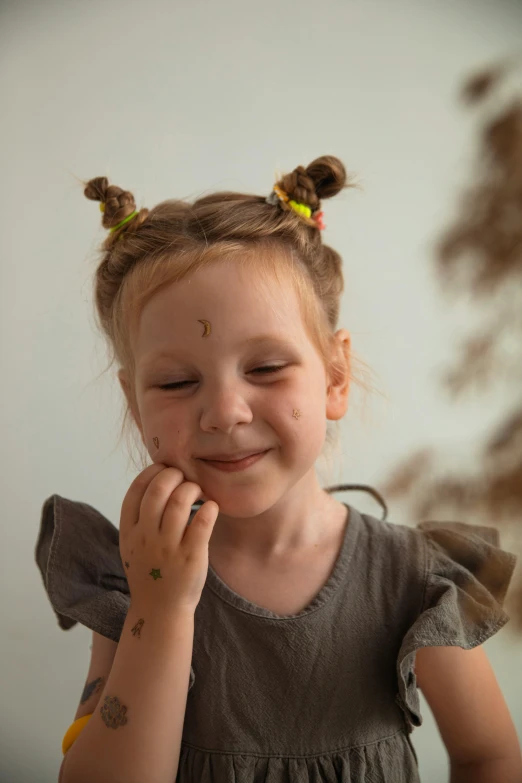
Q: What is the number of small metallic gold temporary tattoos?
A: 3